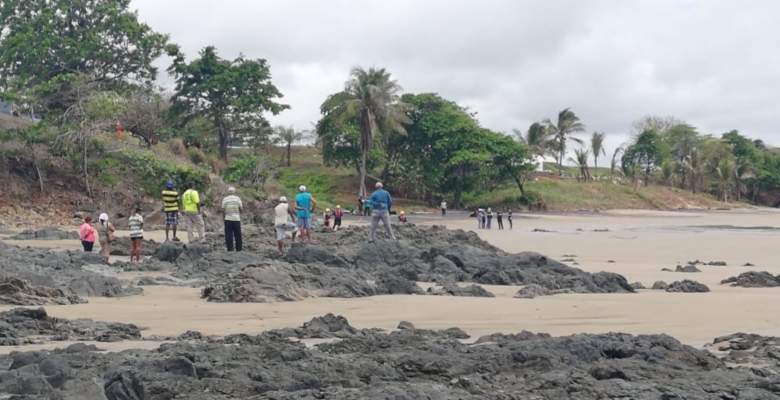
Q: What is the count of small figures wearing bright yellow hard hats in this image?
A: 3